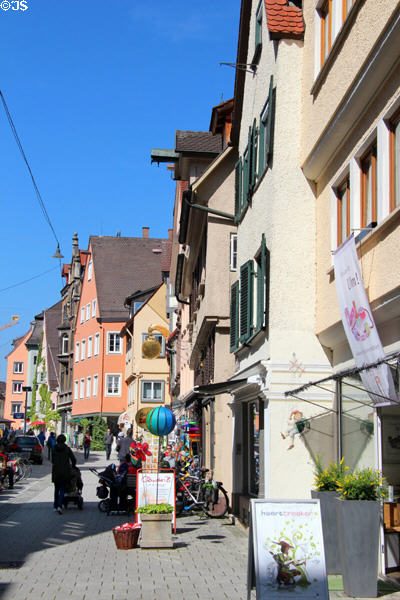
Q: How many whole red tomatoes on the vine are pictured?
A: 0